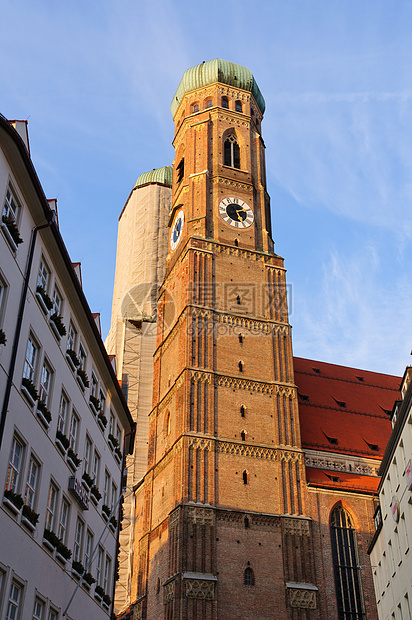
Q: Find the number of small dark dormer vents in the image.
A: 8